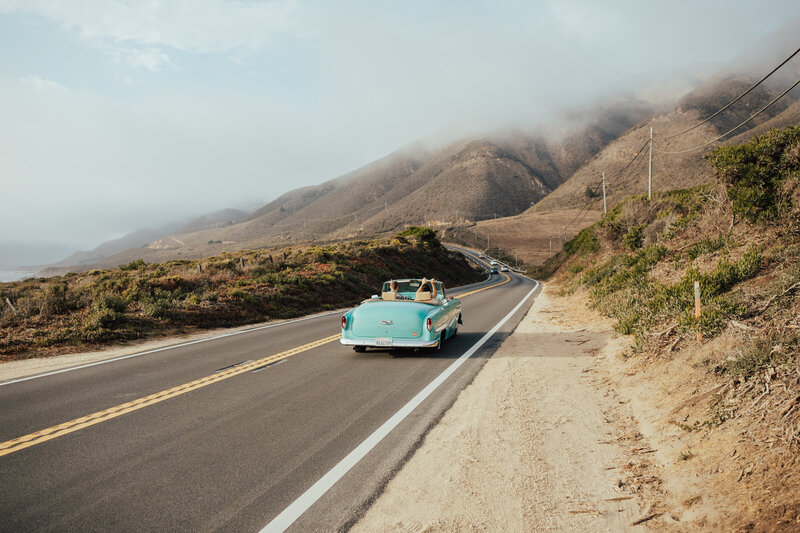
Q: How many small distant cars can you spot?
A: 4